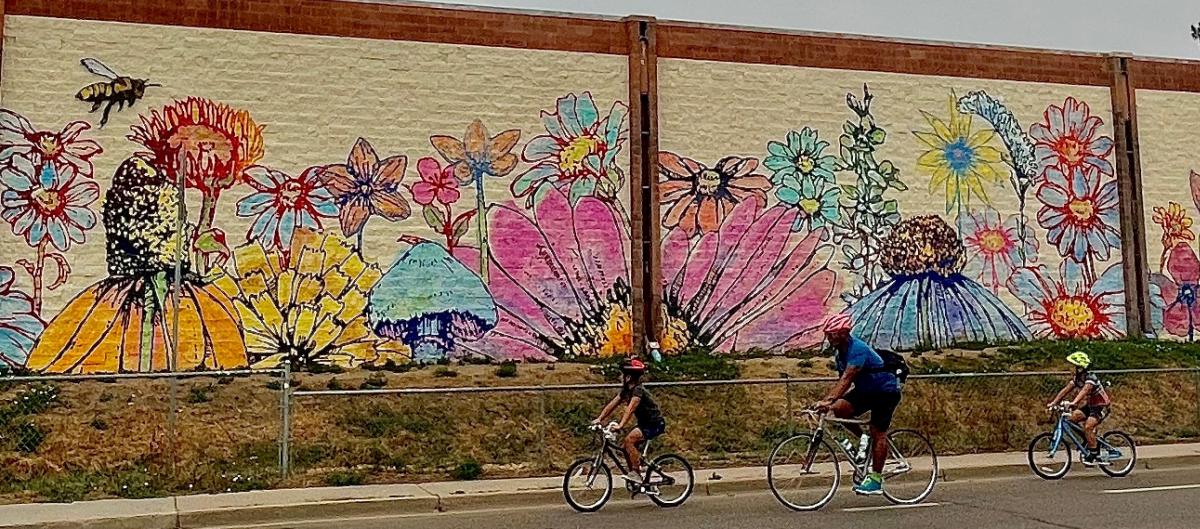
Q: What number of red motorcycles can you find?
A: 0